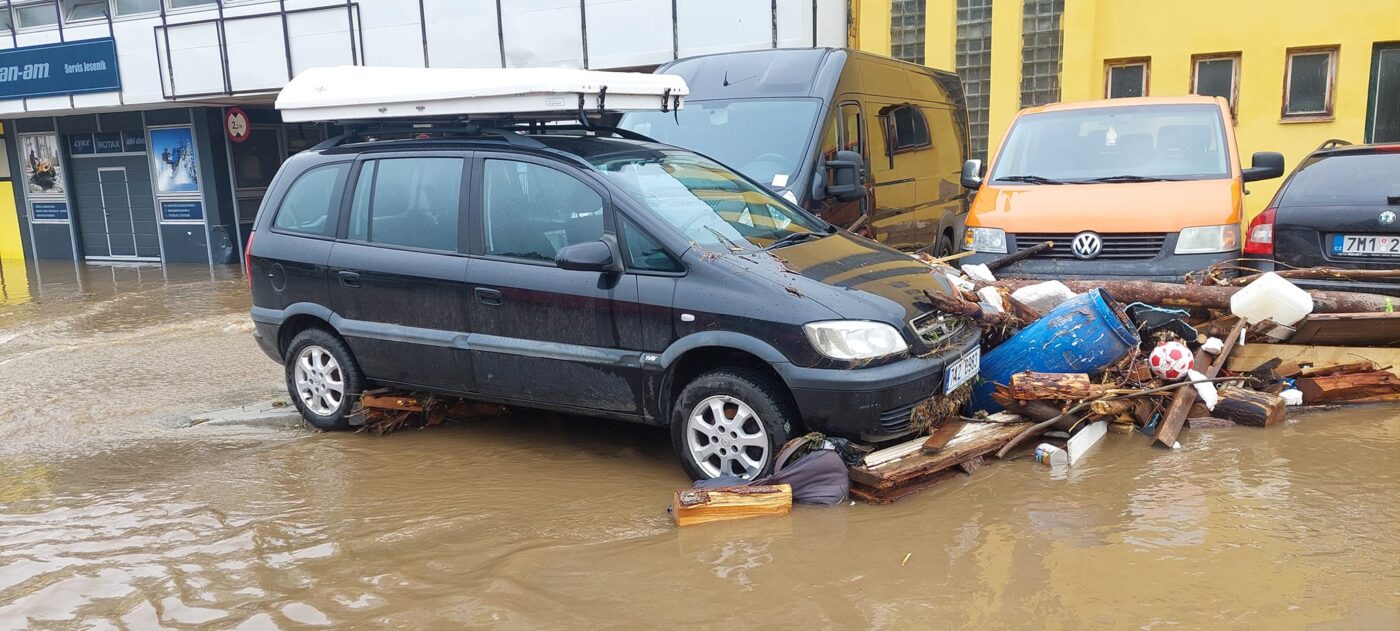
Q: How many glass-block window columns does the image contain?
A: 3